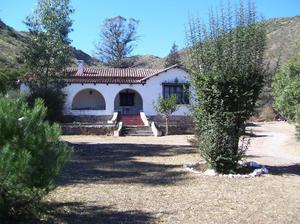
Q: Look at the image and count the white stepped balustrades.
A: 4